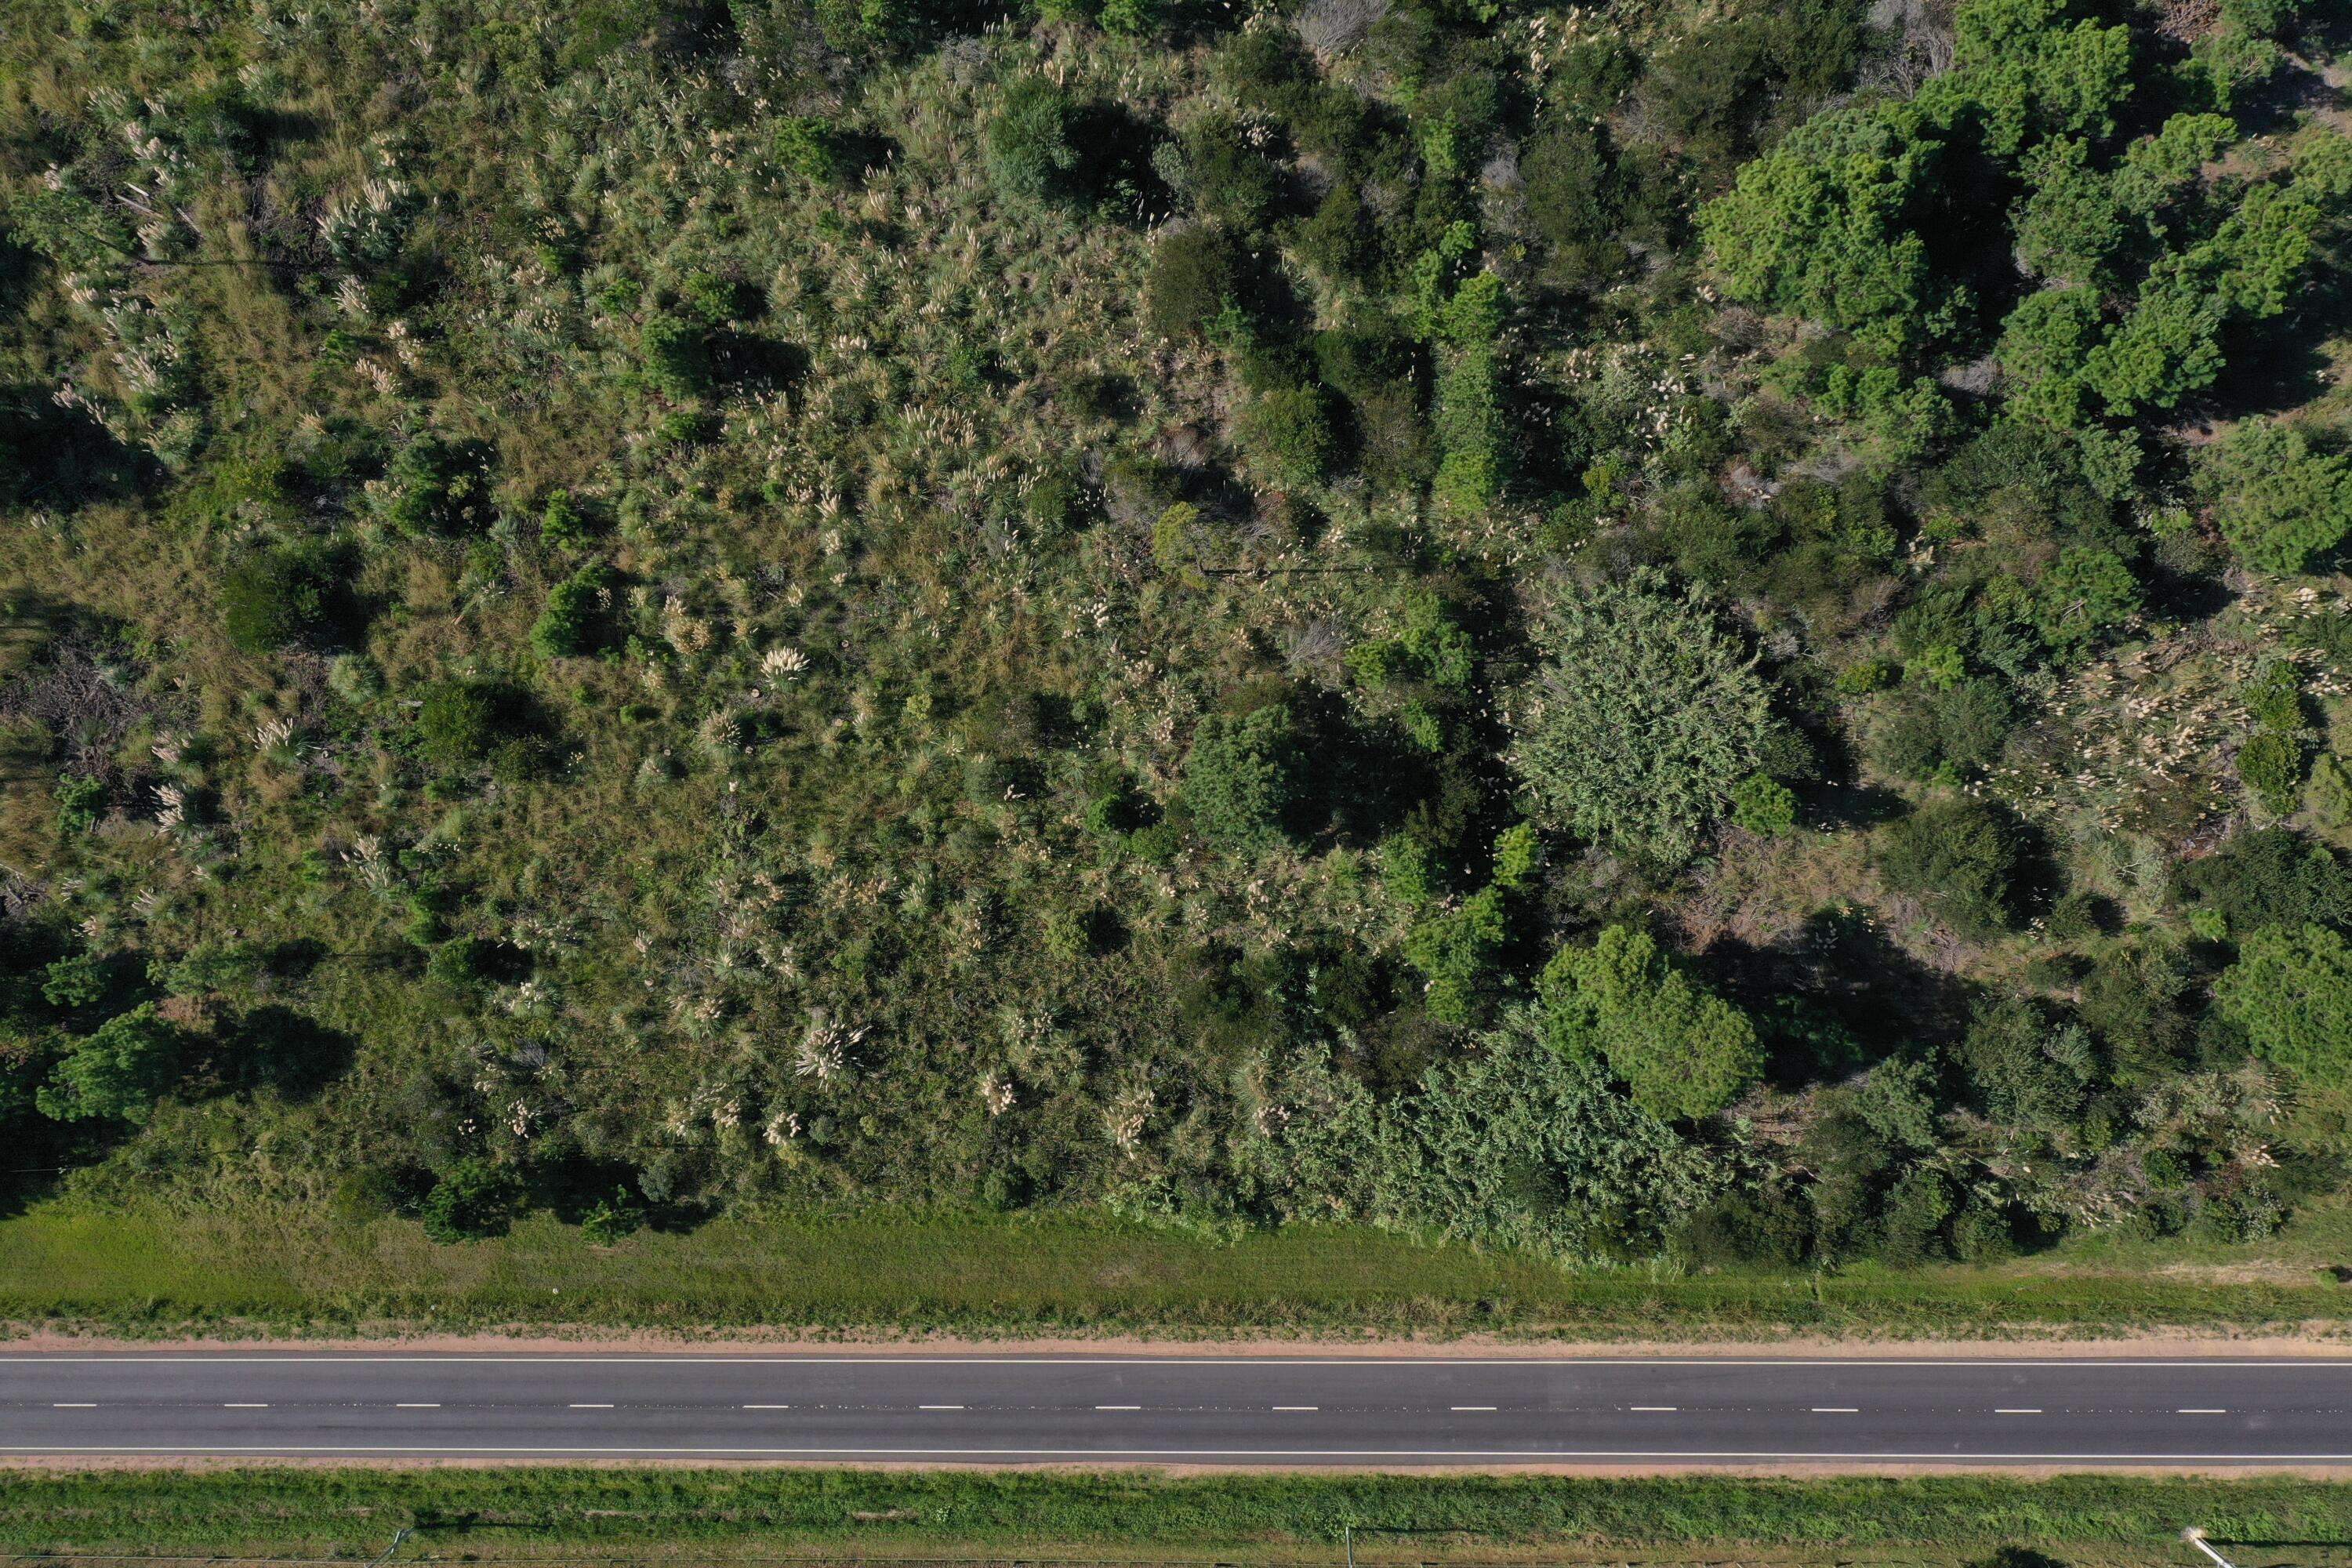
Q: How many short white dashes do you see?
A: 13